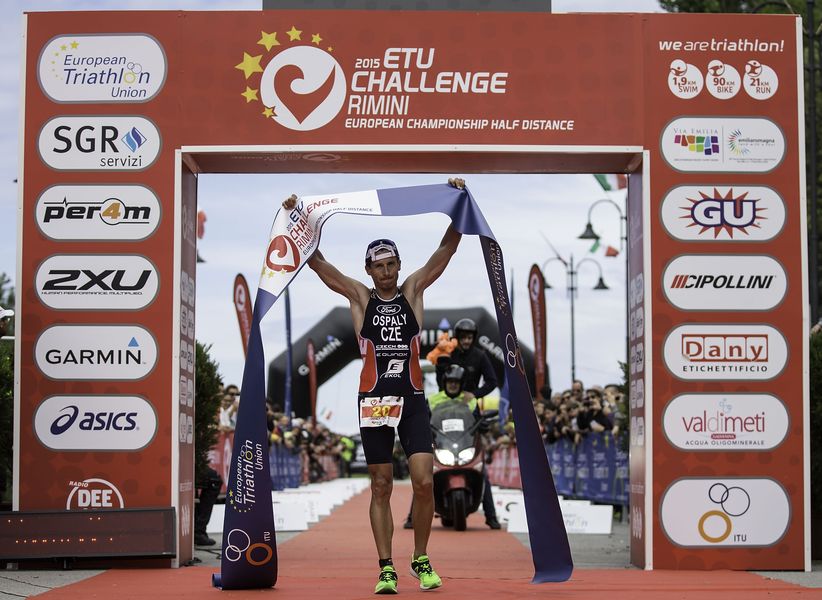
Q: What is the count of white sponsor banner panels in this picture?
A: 12